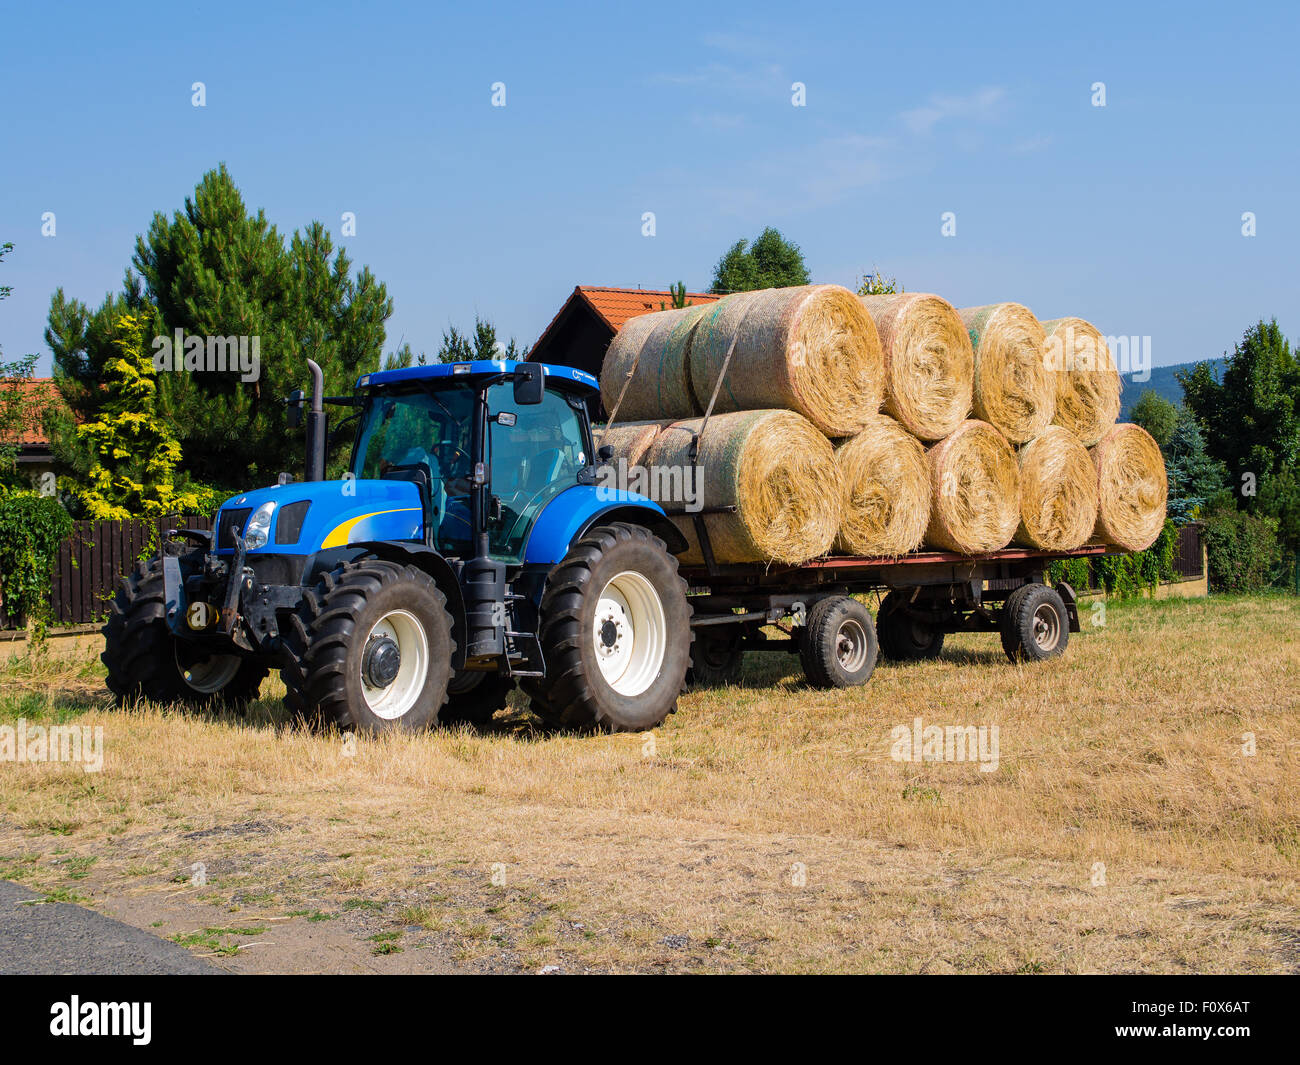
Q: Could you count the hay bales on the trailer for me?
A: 11